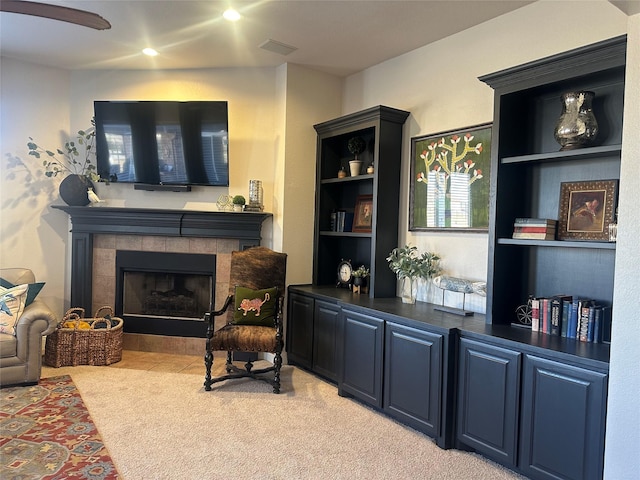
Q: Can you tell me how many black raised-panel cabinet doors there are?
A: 6